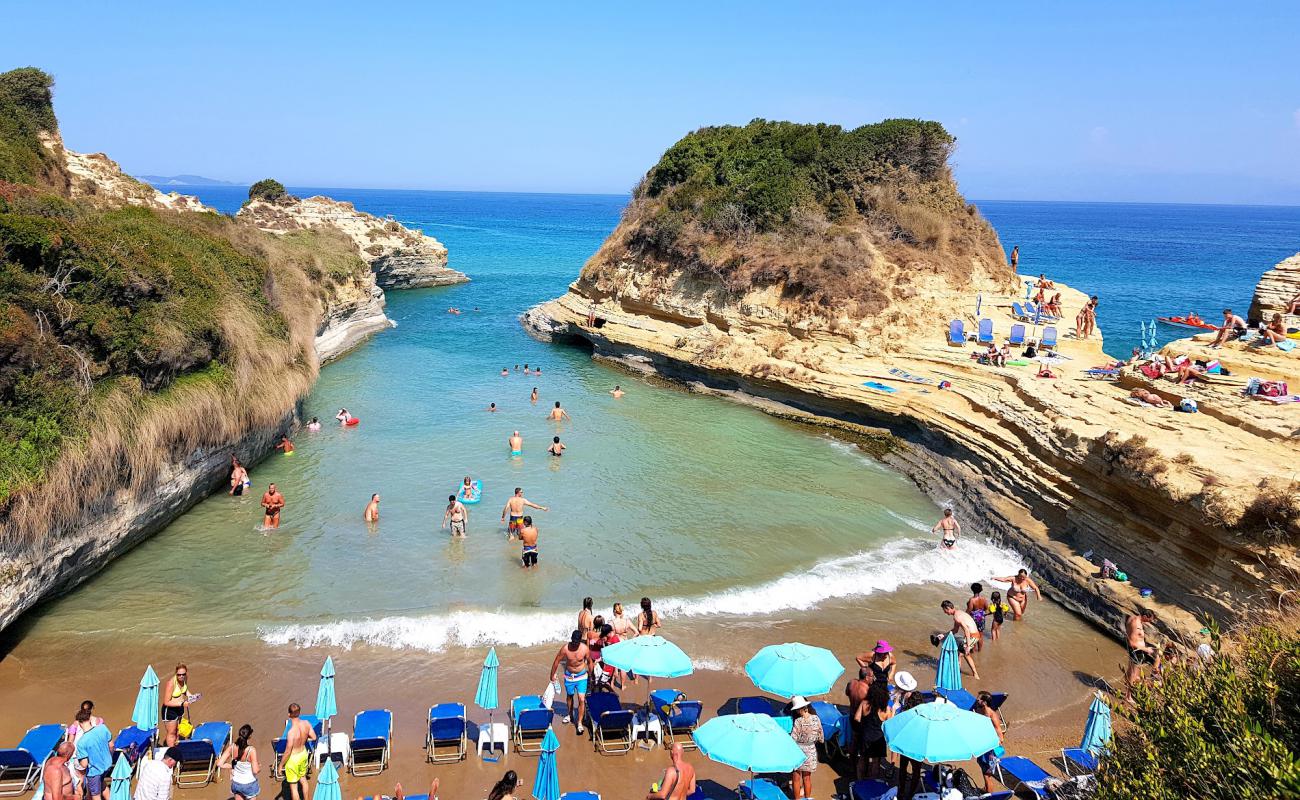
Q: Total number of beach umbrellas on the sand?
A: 12